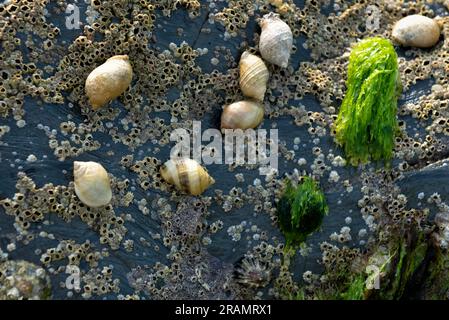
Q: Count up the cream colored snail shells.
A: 7